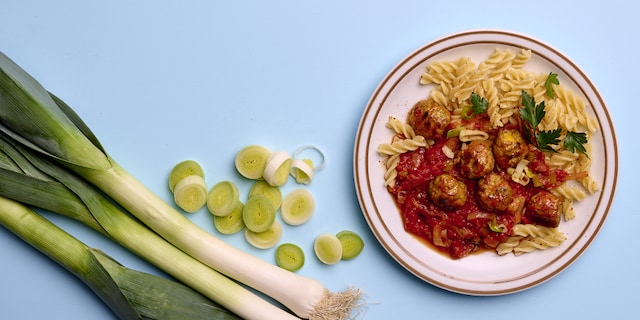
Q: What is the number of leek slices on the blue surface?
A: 14